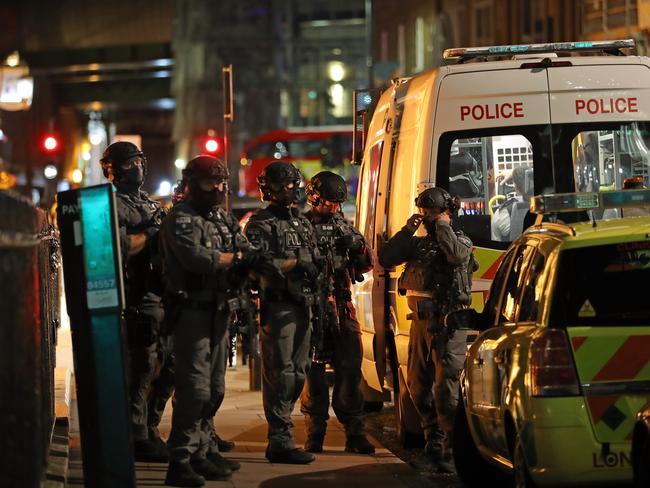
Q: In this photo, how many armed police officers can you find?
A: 5